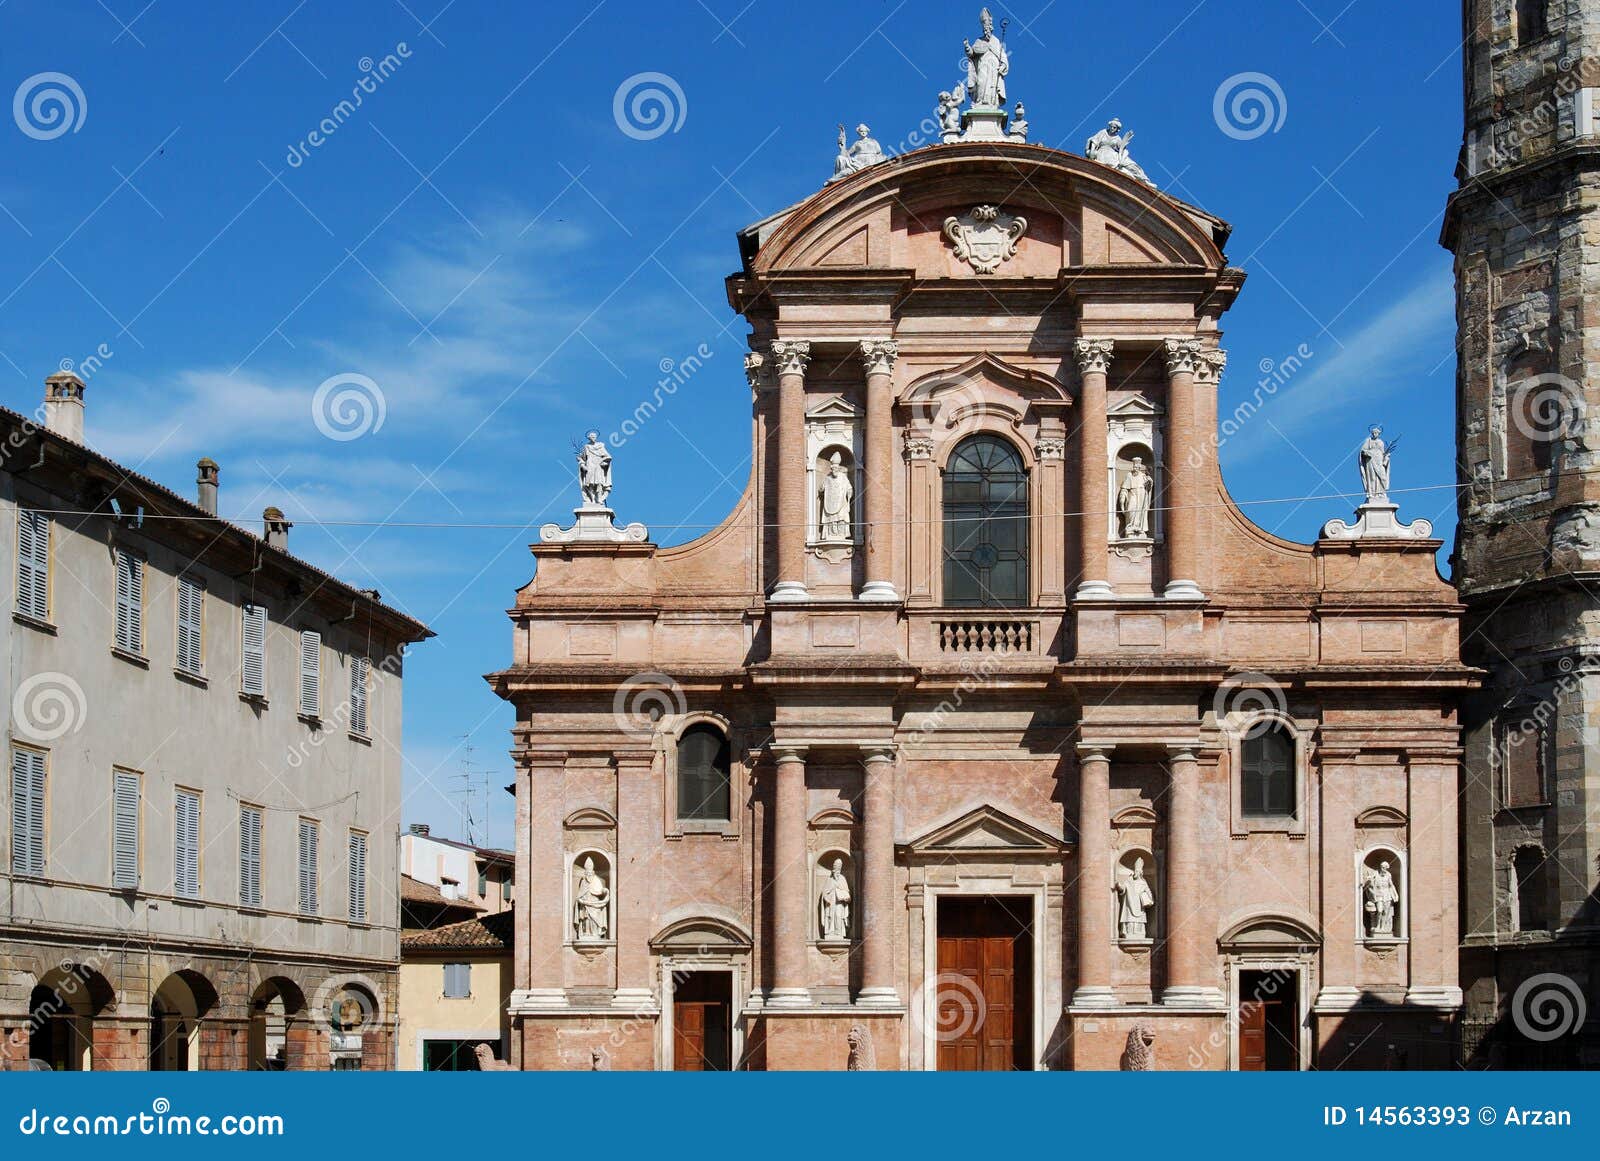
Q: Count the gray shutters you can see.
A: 13